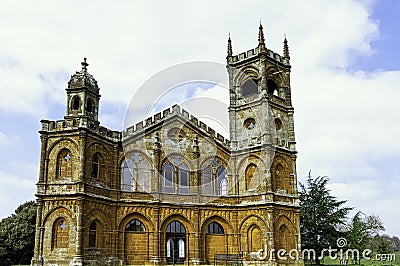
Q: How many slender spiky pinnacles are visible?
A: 3